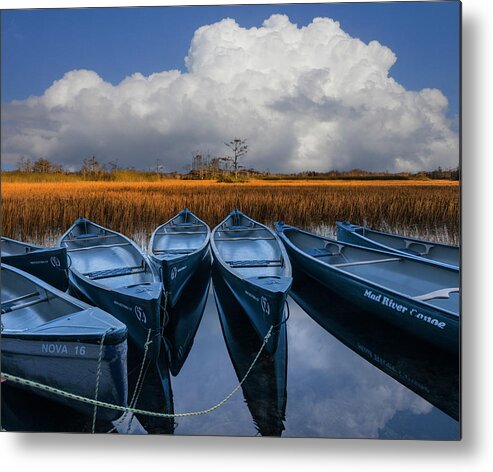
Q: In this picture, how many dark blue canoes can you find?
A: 7